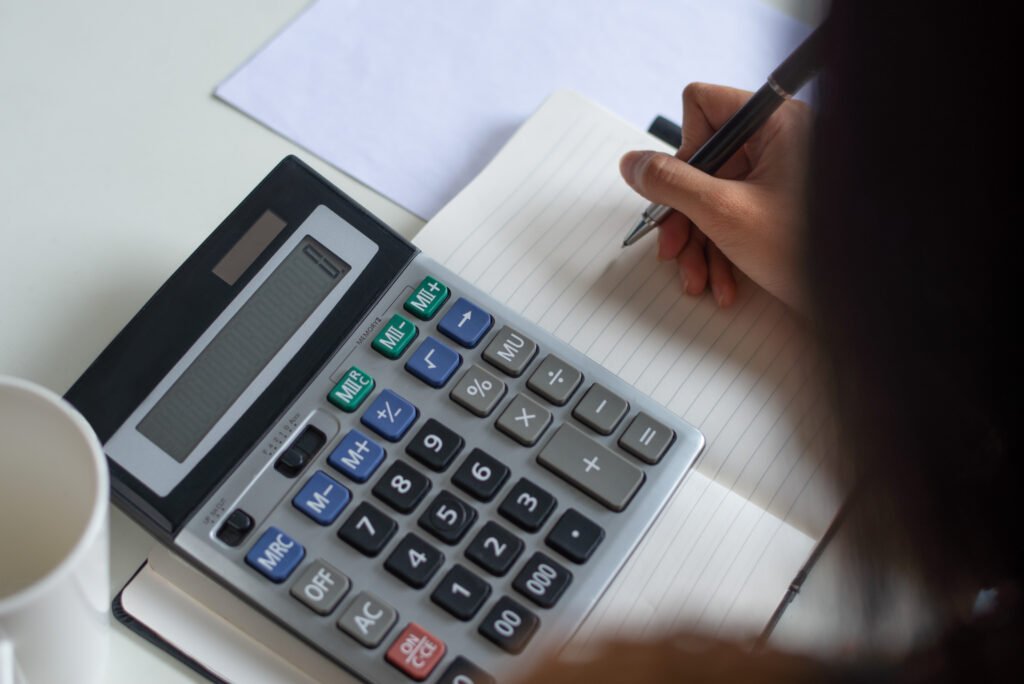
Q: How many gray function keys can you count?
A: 9